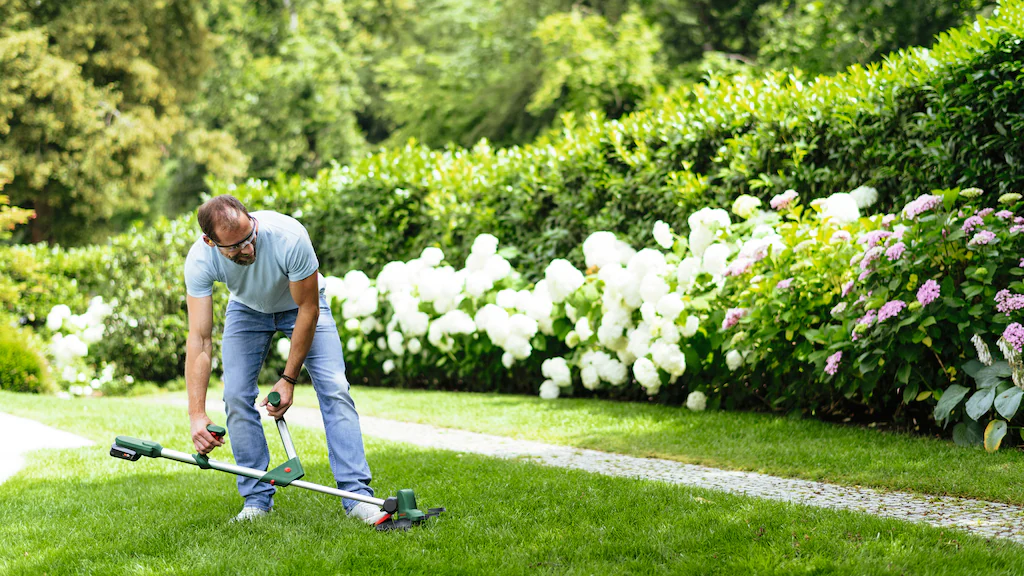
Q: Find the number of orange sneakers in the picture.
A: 0